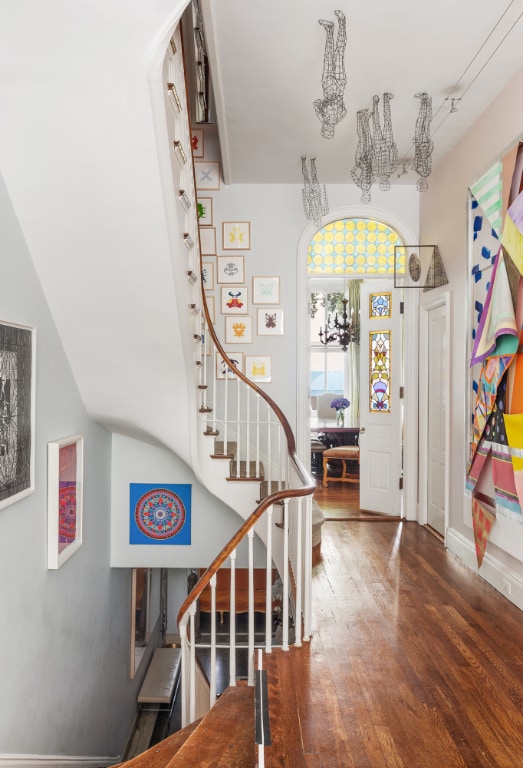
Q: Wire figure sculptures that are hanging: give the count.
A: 5